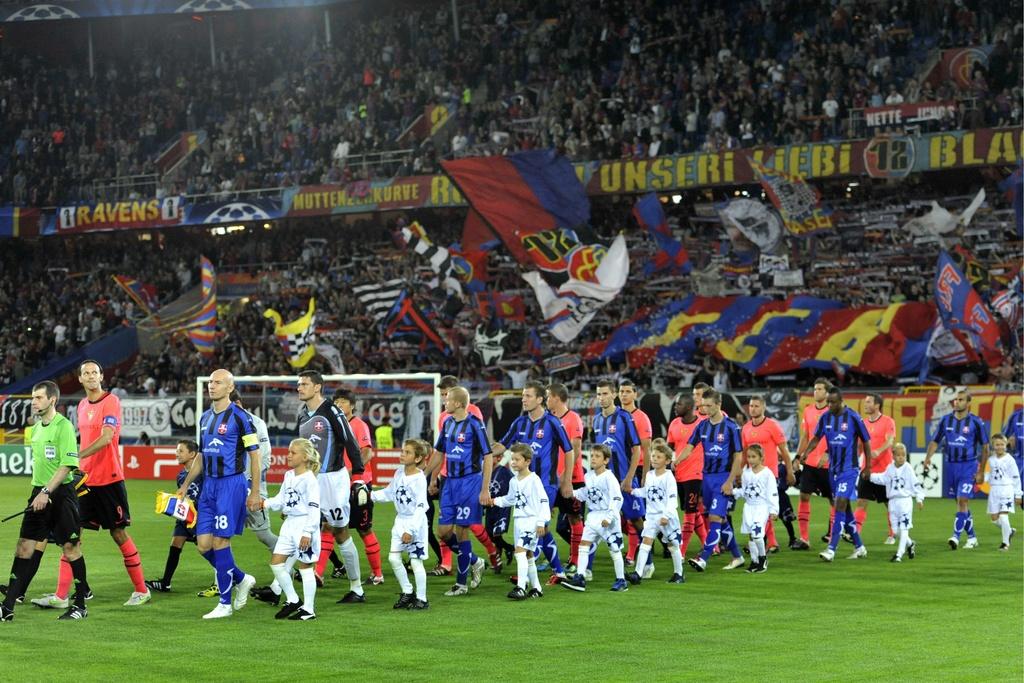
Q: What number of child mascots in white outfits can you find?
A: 8